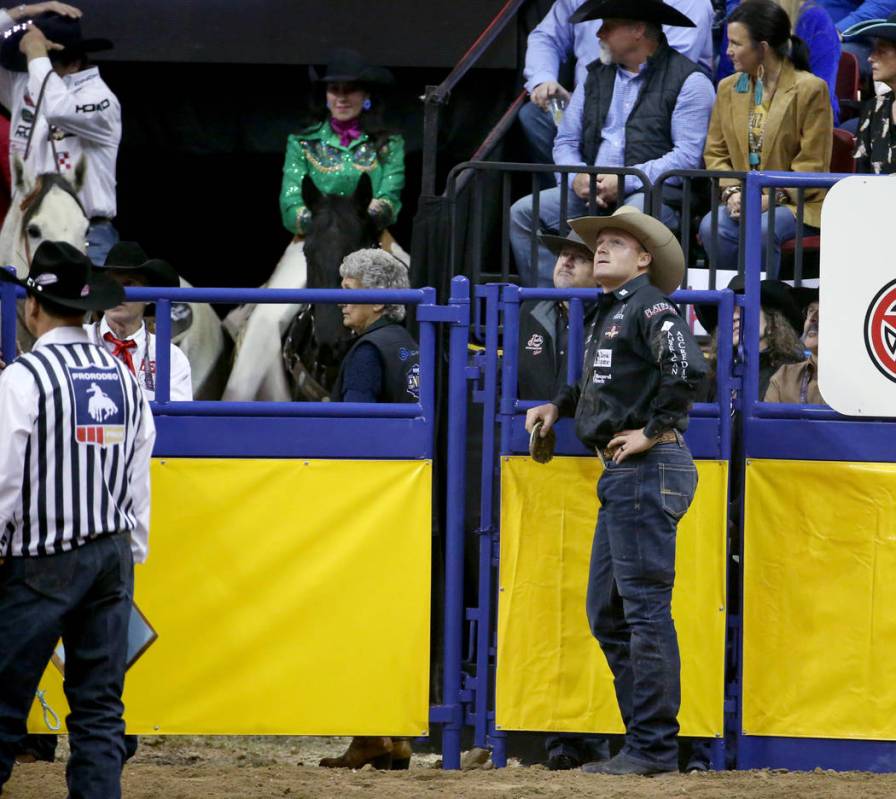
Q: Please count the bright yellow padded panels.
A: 3